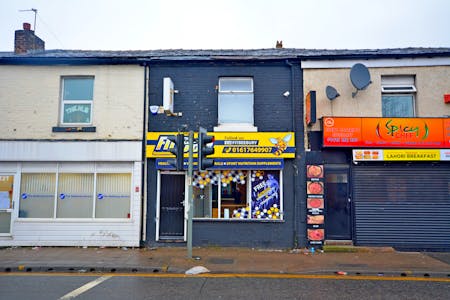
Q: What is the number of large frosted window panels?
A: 3